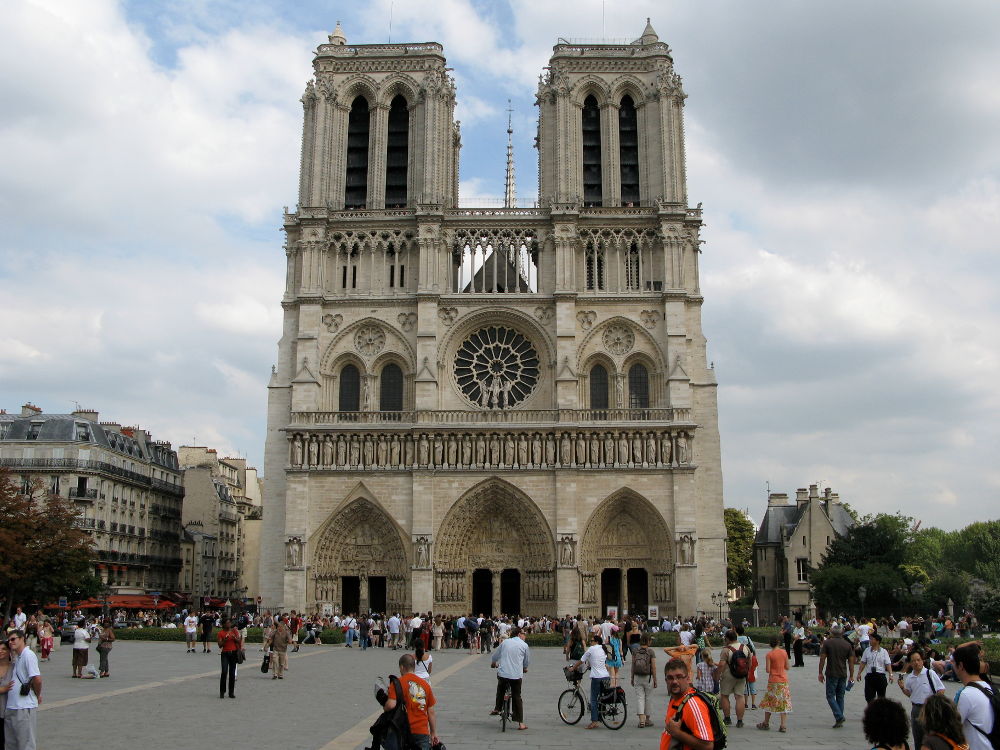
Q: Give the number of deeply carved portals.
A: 3